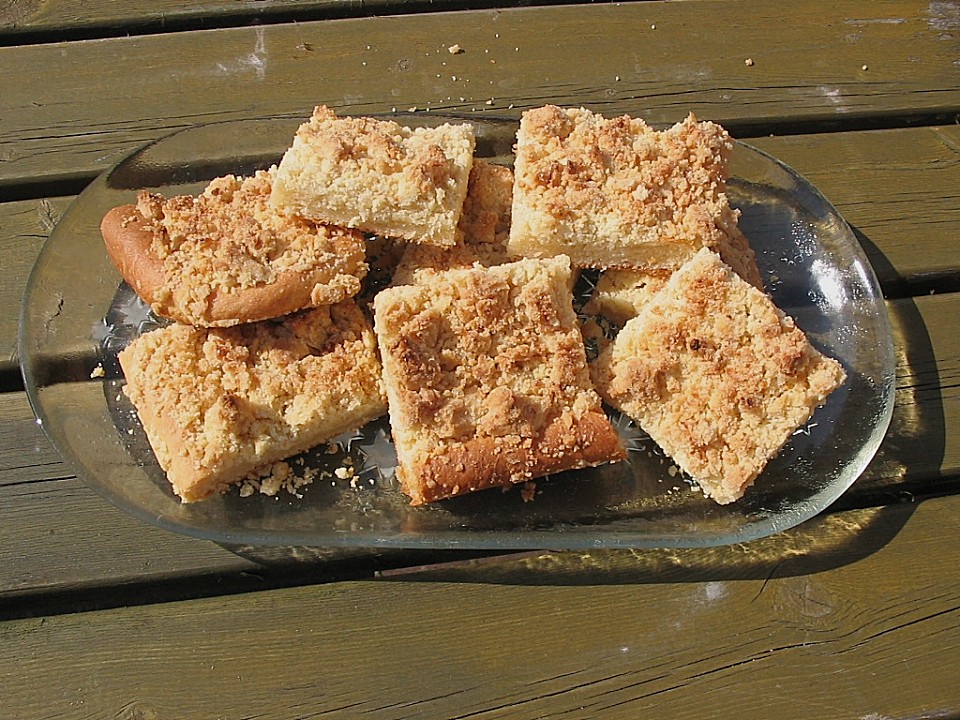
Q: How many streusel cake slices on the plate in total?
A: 8